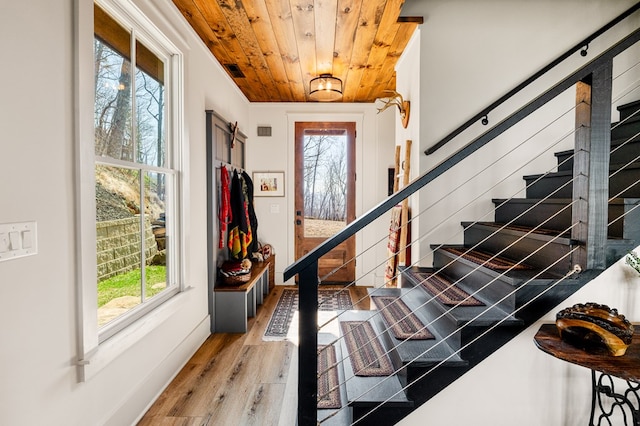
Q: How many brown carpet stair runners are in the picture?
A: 6